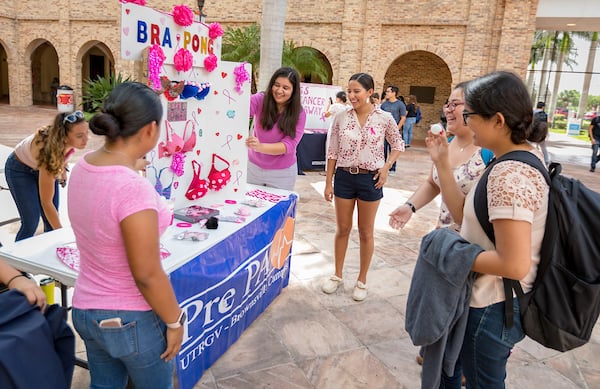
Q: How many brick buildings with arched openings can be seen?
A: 1